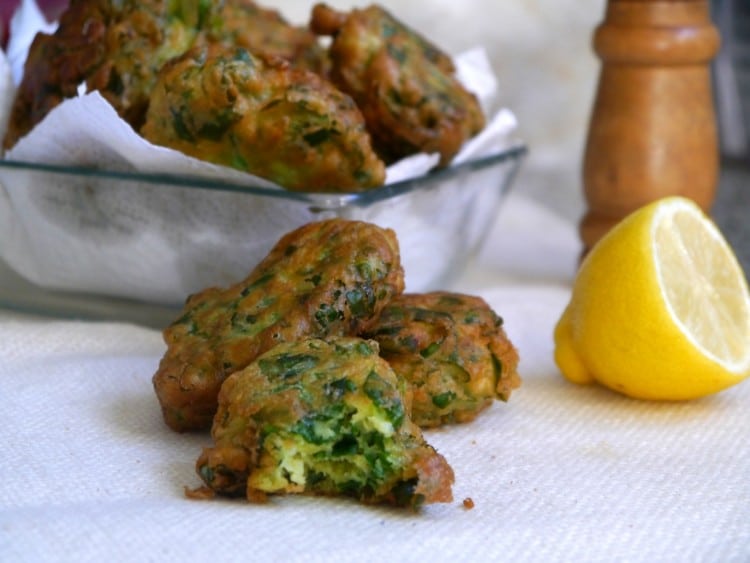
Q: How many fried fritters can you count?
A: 7